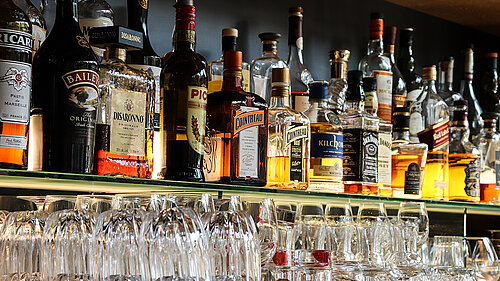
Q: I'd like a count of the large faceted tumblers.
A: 5